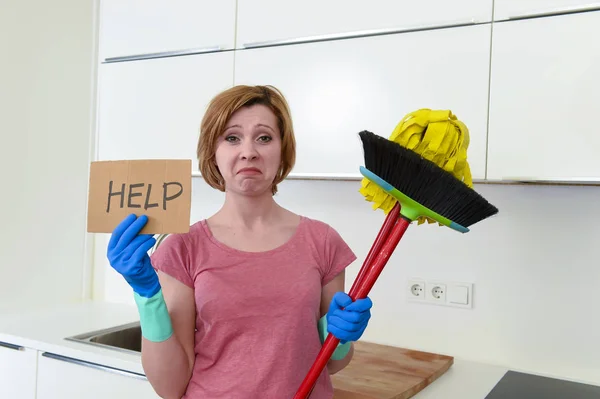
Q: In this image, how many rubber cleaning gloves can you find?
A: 2